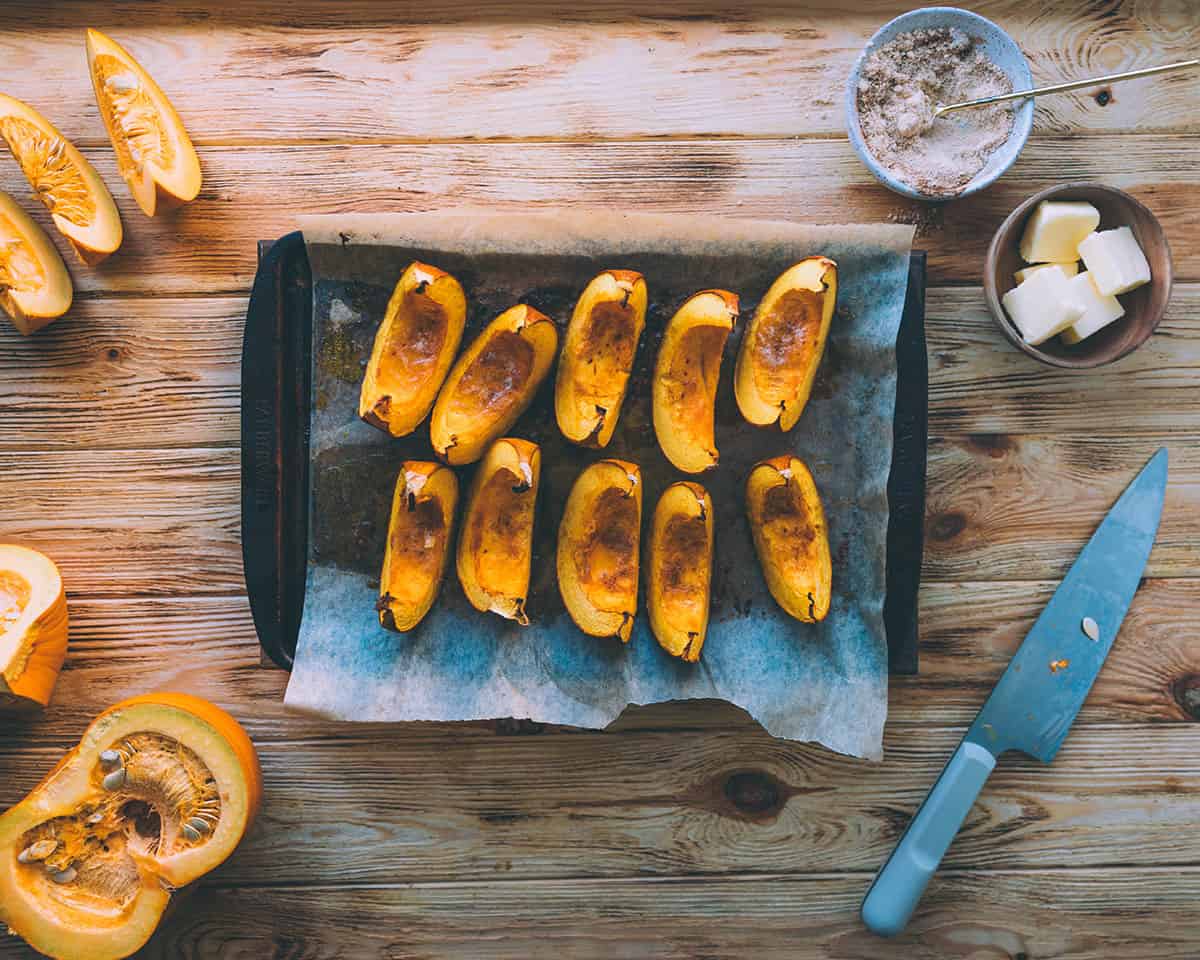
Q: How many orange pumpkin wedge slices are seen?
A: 13